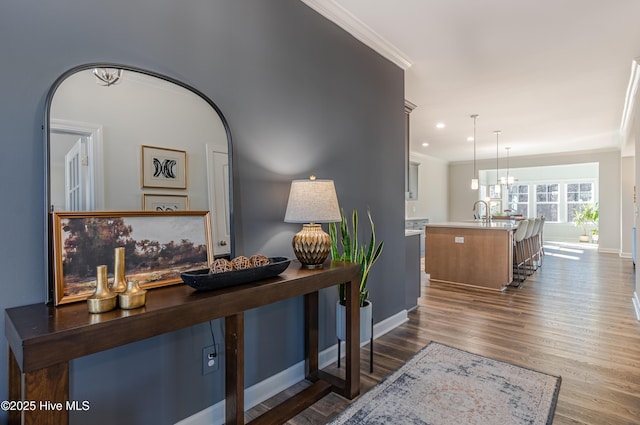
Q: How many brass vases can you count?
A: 3